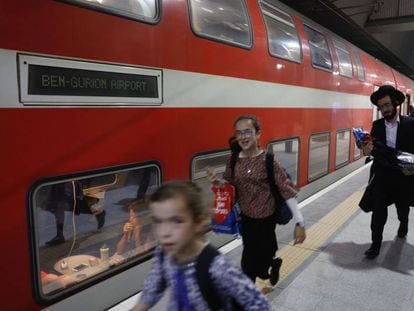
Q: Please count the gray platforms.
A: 1